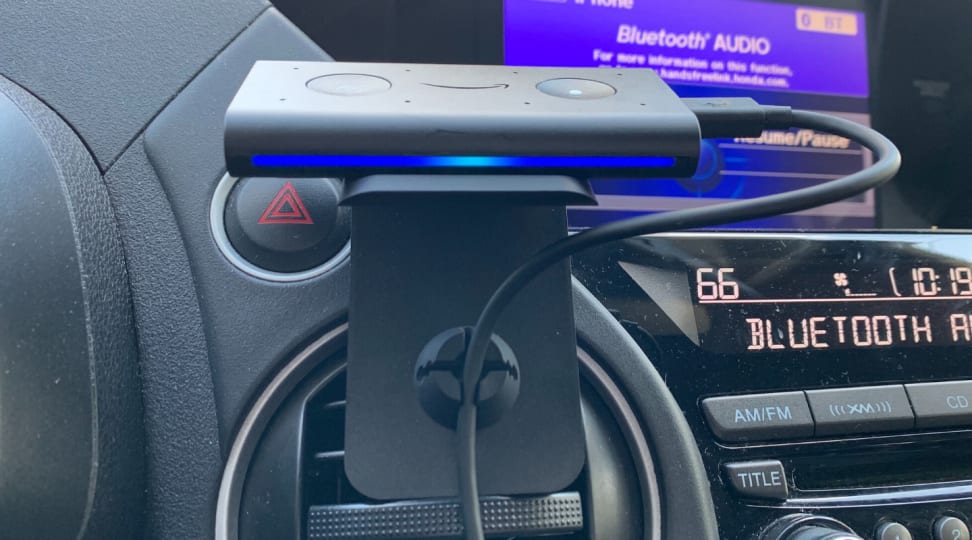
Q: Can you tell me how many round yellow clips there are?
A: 0